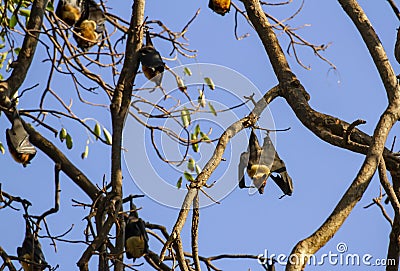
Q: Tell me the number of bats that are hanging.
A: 8